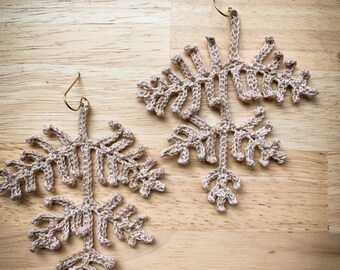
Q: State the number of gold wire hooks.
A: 2